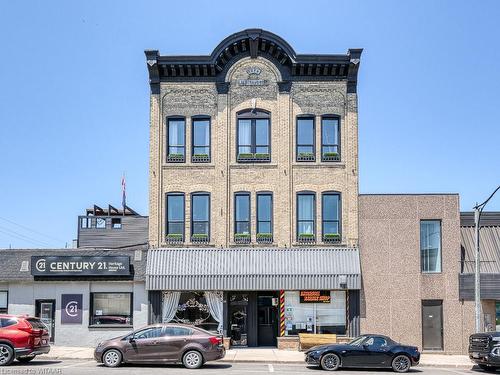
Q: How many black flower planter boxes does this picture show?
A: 11